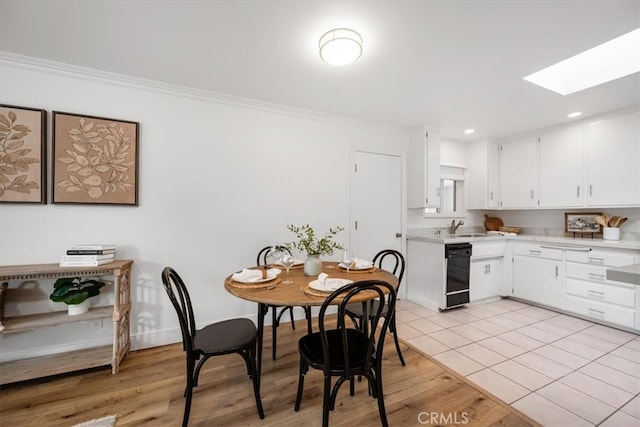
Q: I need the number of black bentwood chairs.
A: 4